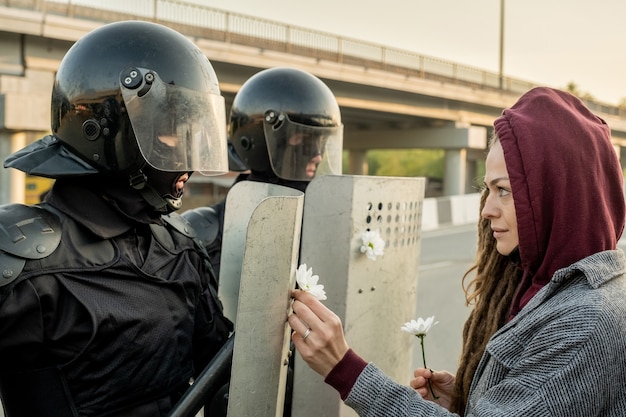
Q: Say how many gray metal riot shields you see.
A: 2